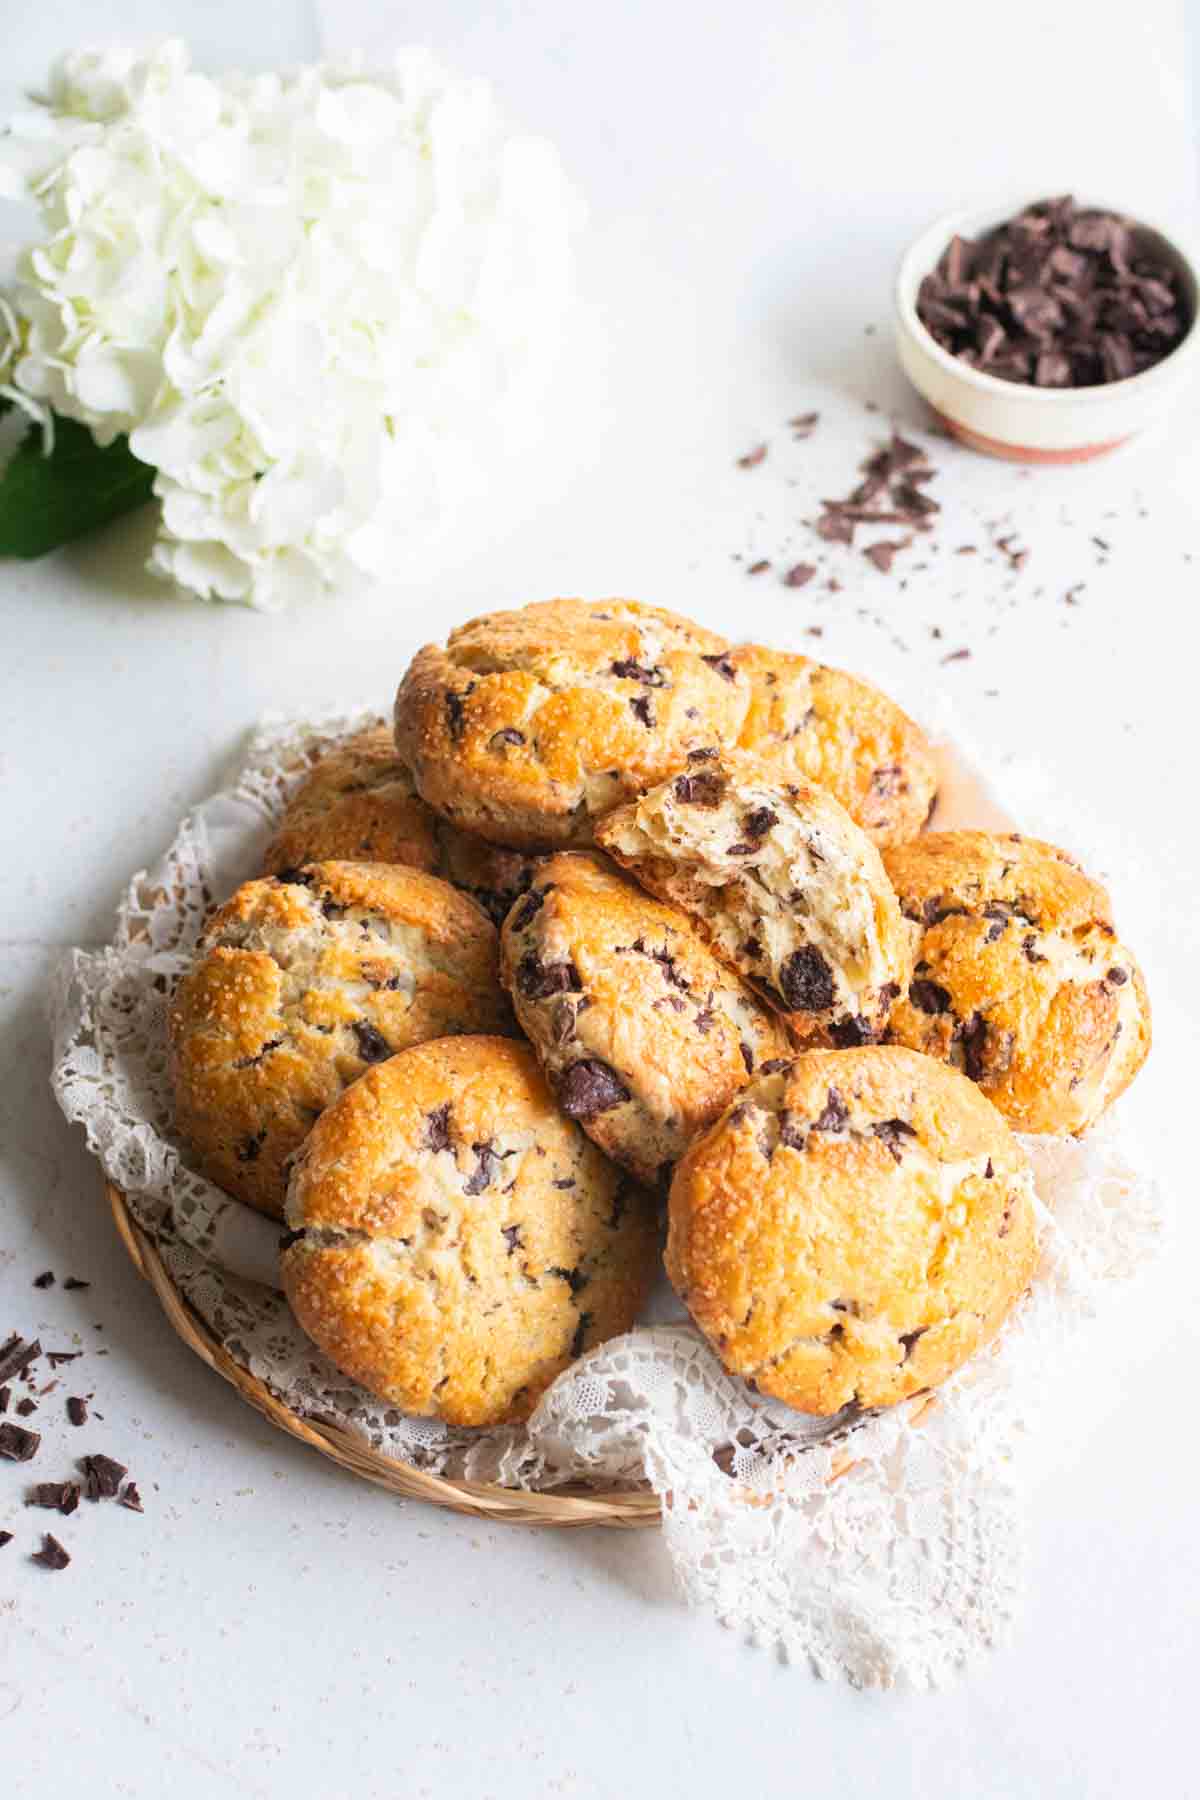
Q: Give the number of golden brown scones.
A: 9